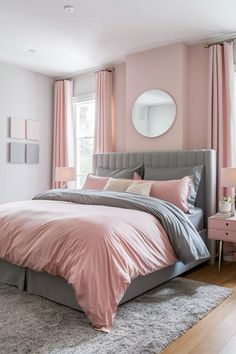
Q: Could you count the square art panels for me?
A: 4